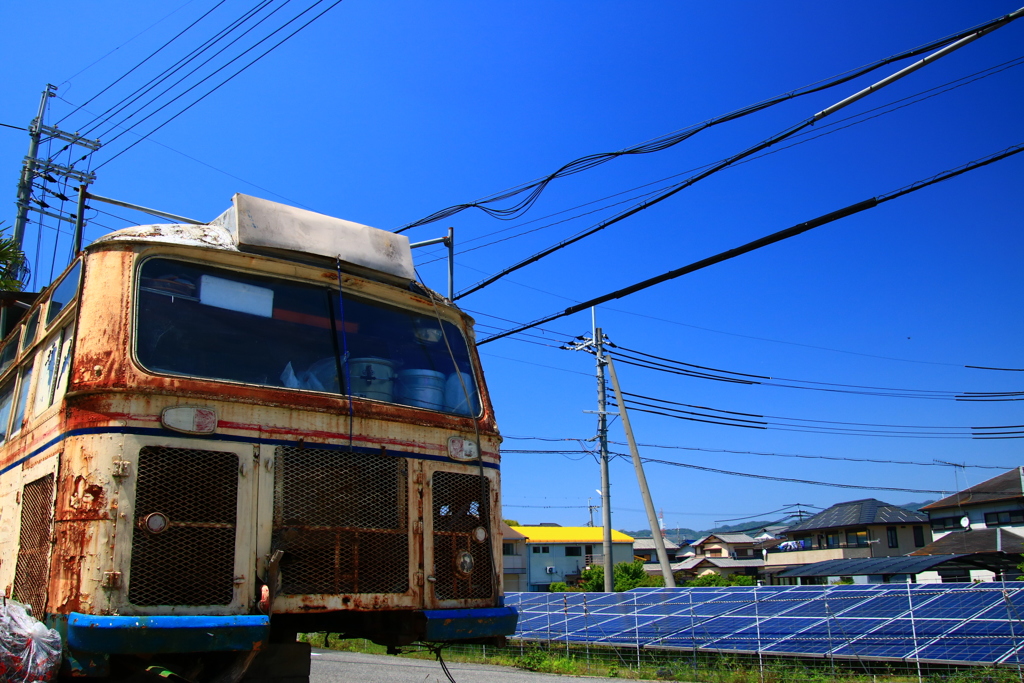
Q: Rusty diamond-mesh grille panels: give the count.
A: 4